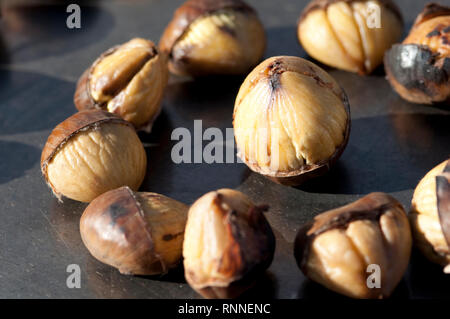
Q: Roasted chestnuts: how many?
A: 10